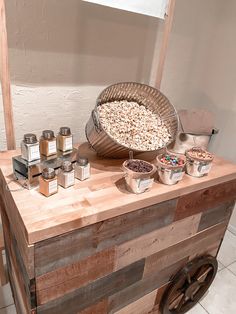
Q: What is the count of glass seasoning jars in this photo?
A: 6